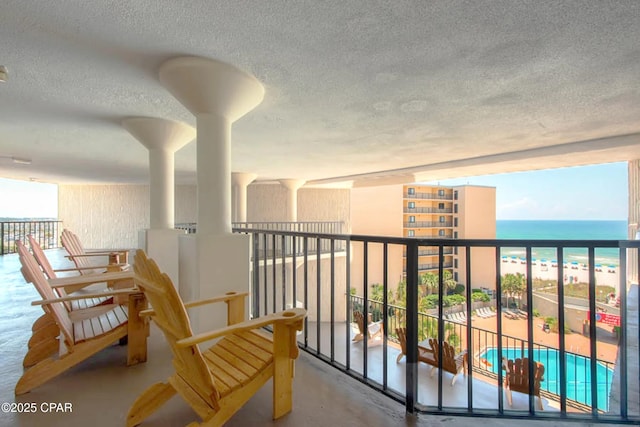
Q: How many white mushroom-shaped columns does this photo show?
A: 4